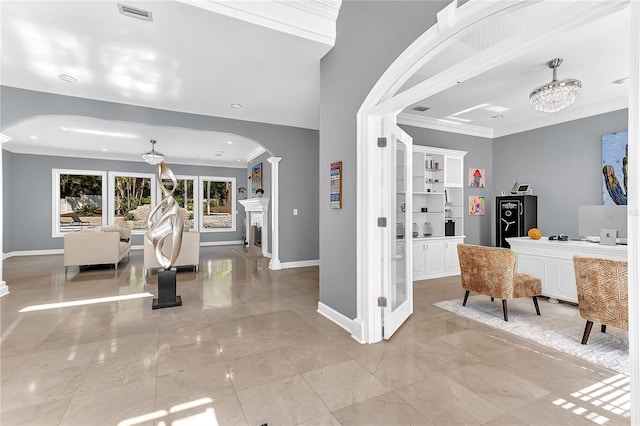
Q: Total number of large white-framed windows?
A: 4